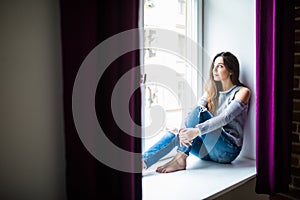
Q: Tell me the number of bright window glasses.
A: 1